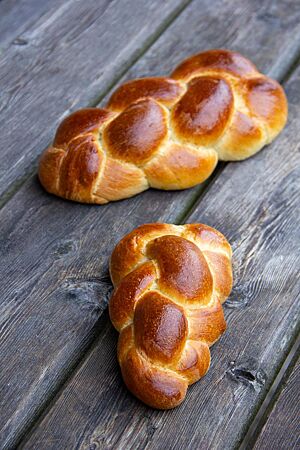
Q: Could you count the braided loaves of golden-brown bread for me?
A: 2